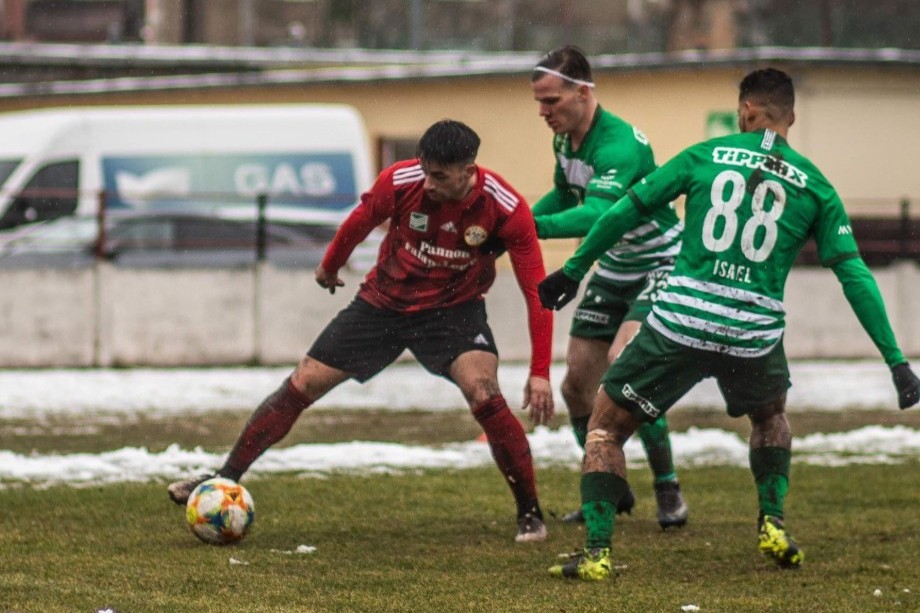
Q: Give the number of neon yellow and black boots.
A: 2